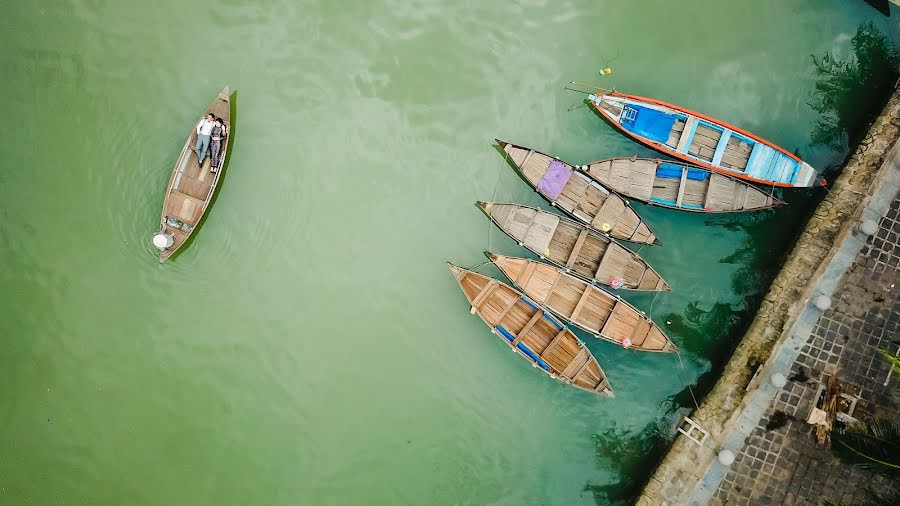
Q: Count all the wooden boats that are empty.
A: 6